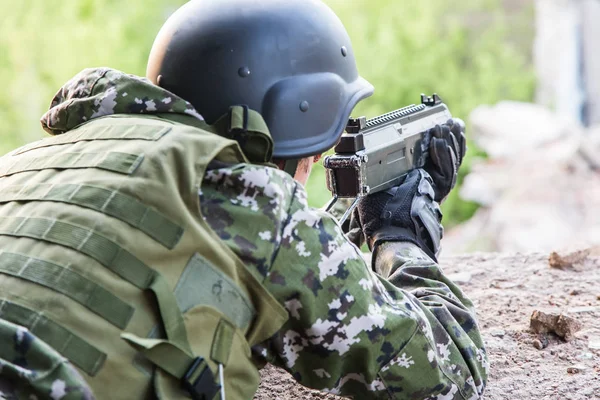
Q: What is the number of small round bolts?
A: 4